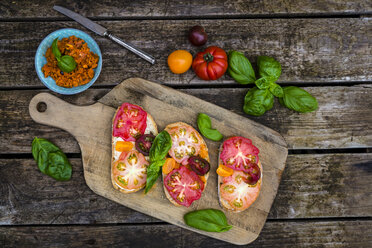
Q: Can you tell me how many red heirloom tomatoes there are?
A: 1